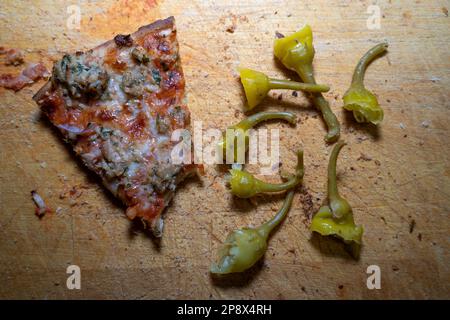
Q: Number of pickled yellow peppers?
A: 7